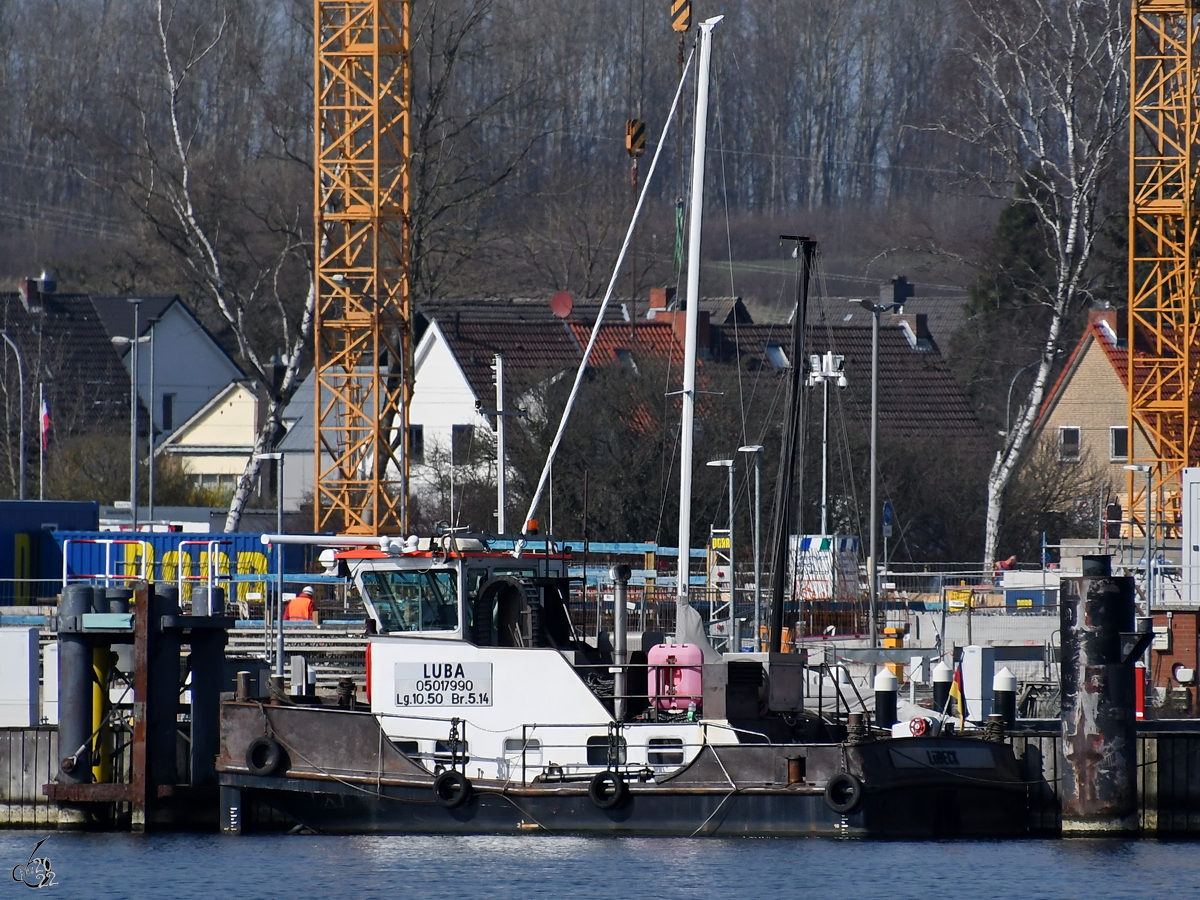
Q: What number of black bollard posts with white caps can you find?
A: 3